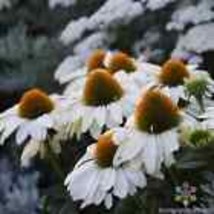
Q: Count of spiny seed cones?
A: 7